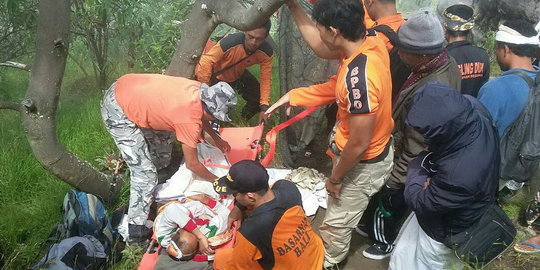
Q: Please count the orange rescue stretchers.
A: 1